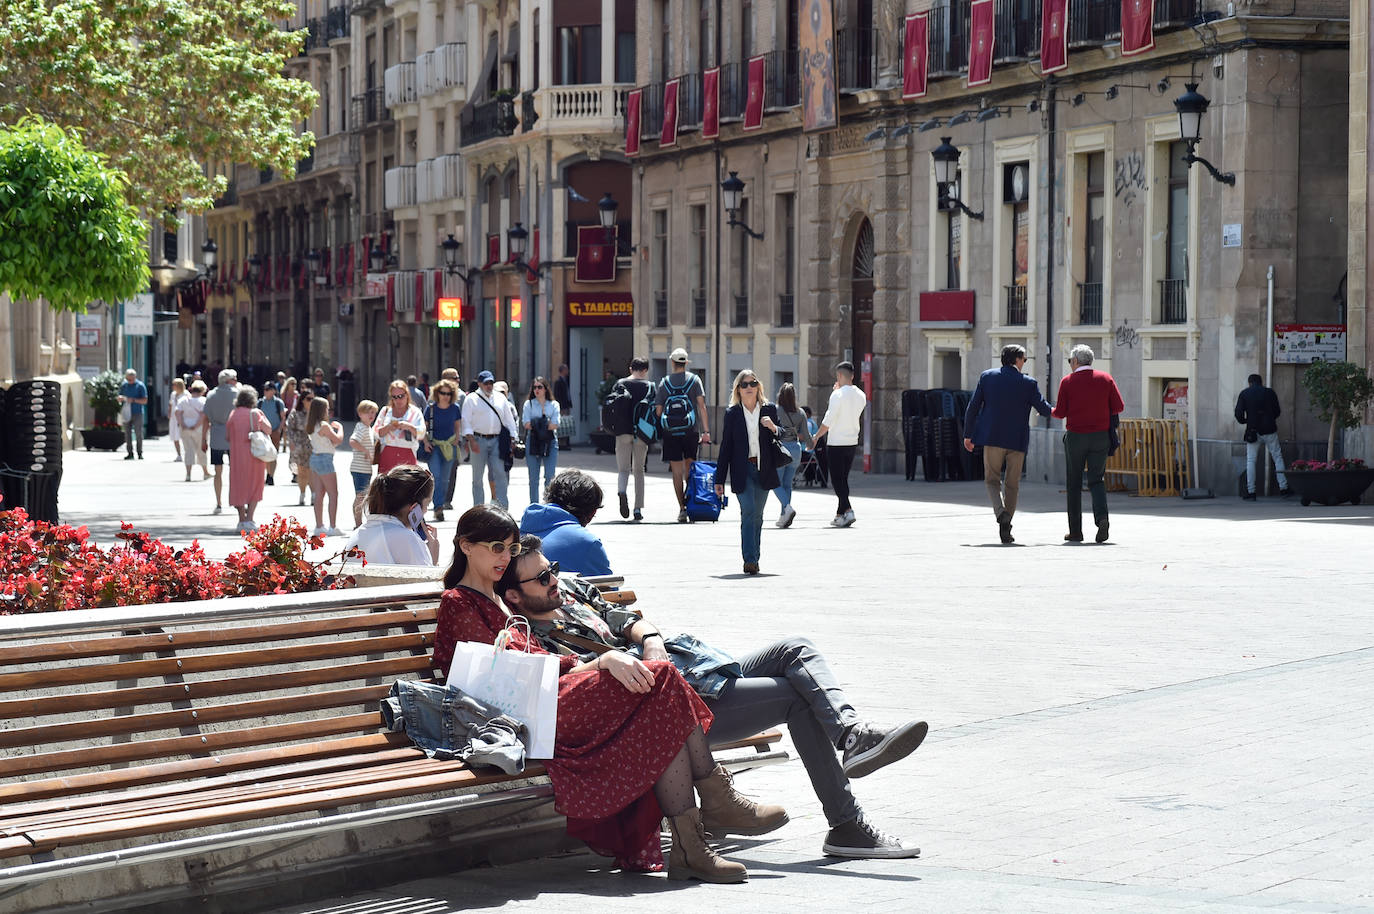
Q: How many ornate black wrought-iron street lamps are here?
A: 10